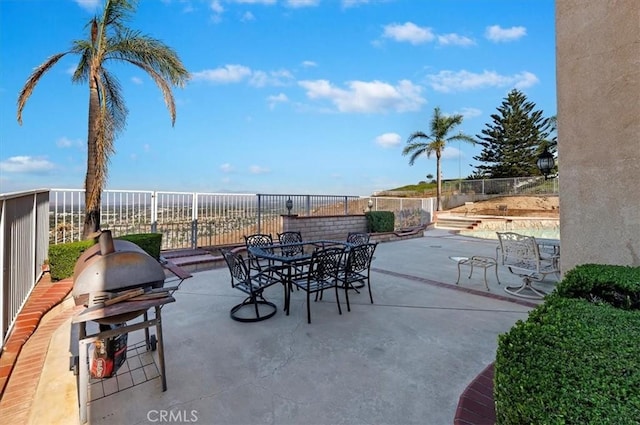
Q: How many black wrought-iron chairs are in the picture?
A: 6